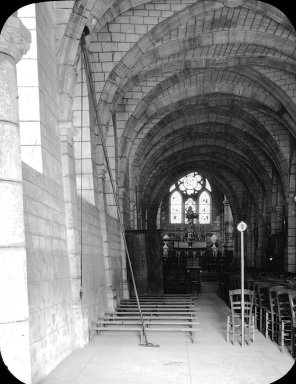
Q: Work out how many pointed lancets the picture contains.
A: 3